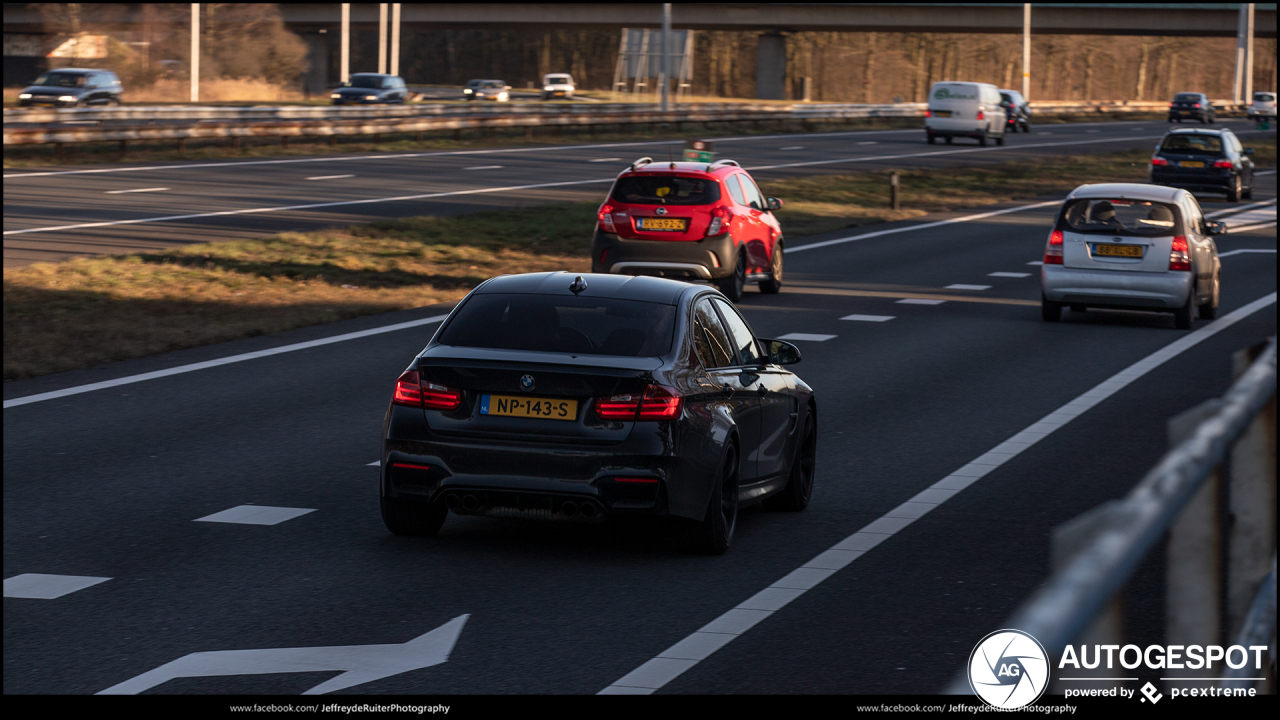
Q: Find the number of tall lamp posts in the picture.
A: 8